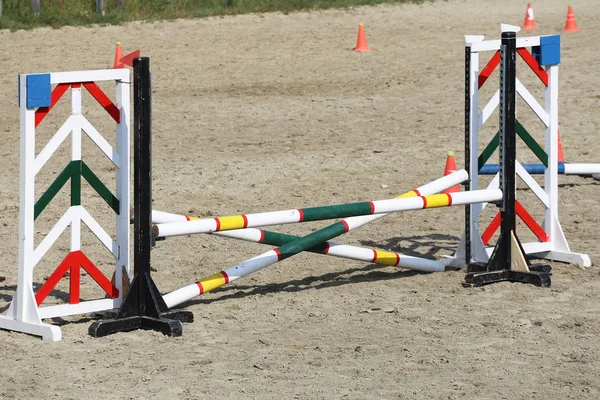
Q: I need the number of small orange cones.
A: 6